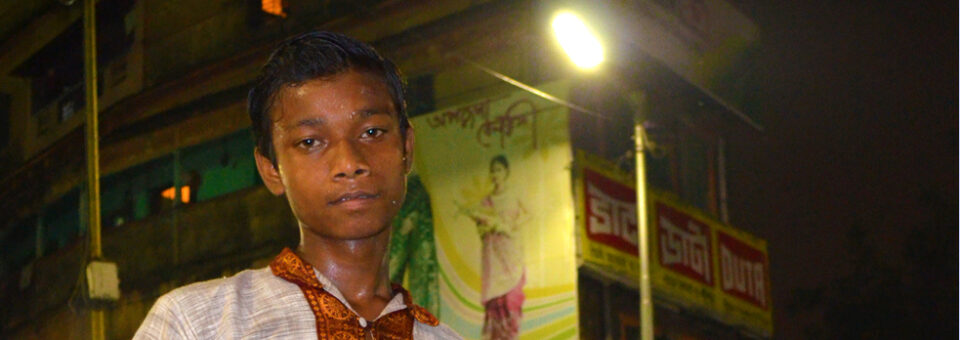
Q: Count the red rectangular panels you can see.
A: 3